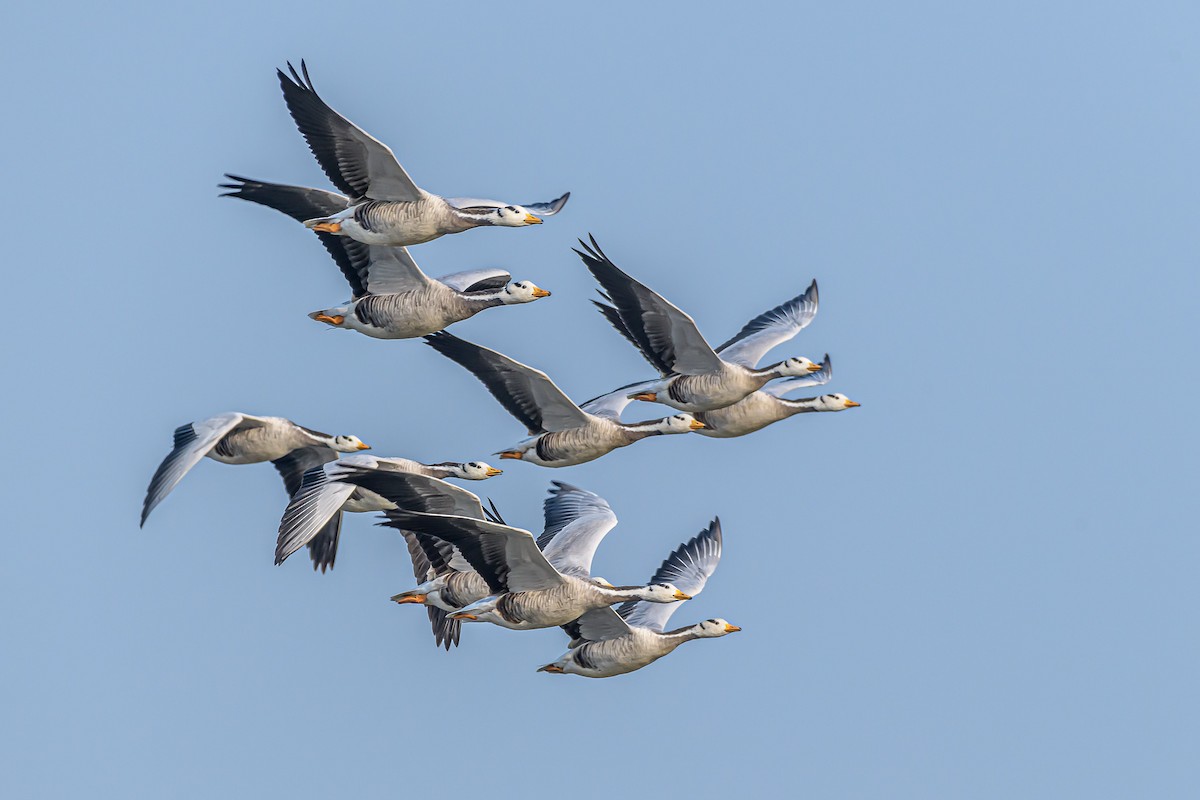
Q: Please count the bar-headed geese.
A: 10